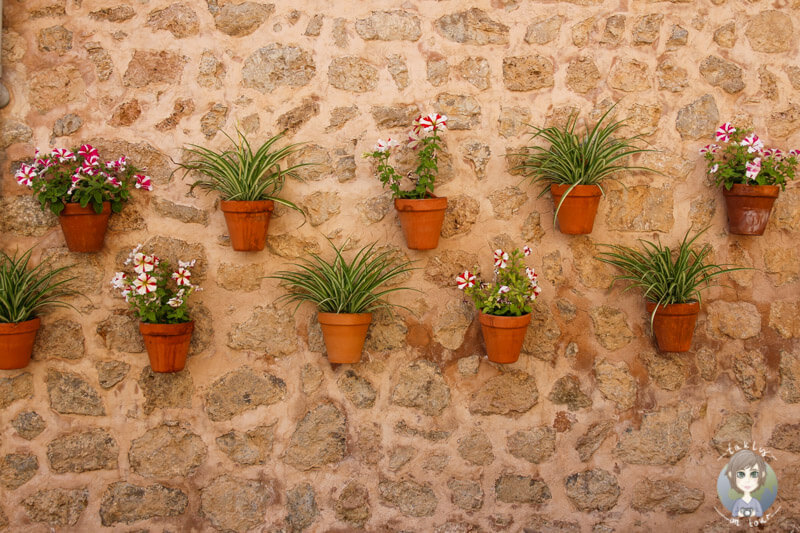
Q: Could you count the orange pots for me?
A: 10